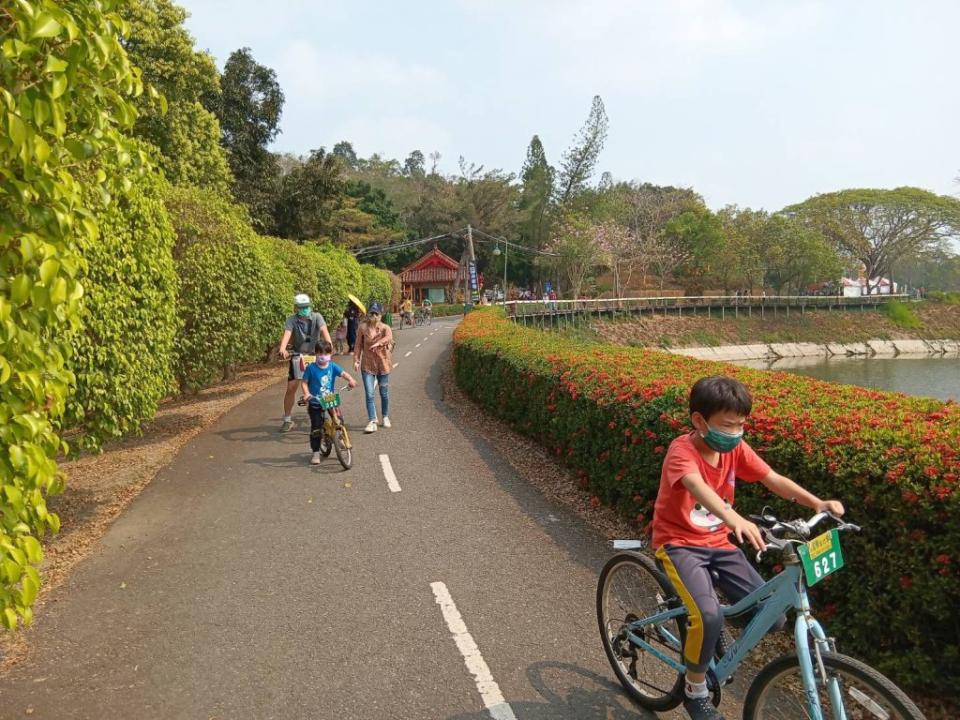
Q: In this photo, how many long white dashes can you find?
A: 2